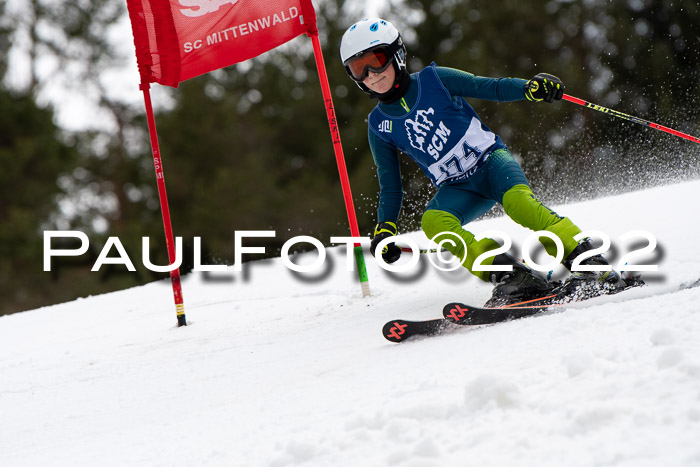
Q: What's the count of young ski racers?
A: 1